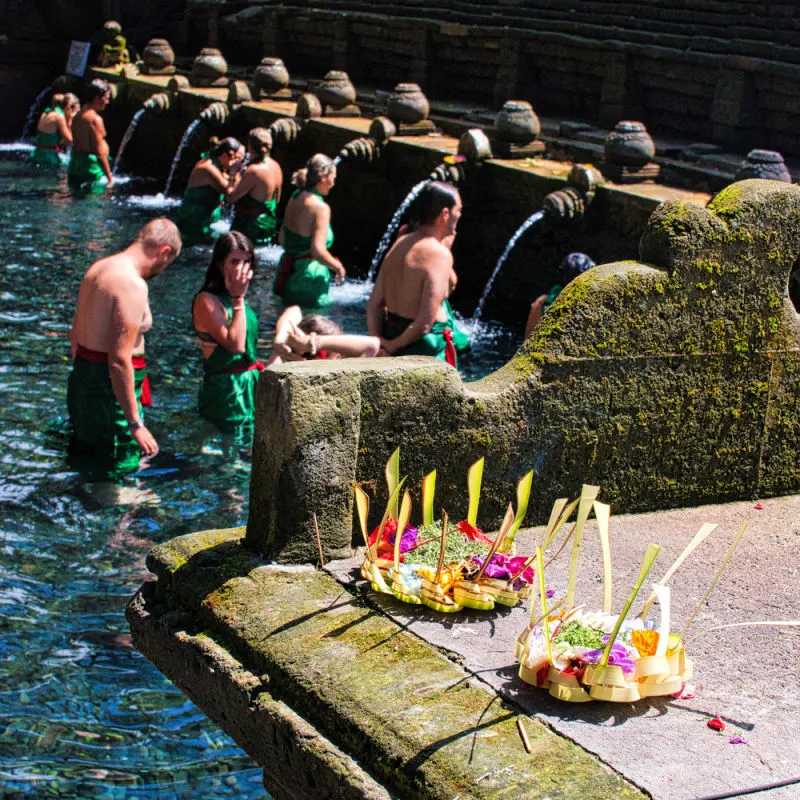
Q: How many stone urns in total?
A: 8